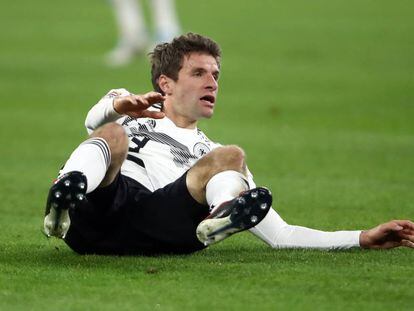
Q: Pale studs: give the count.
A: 8